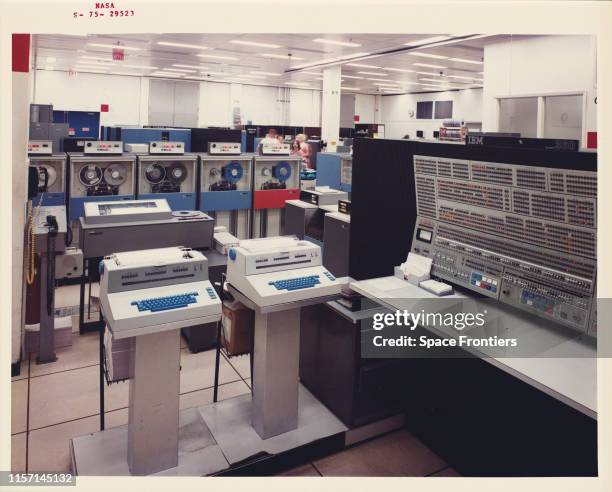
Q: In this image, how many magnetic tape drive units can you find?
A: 5